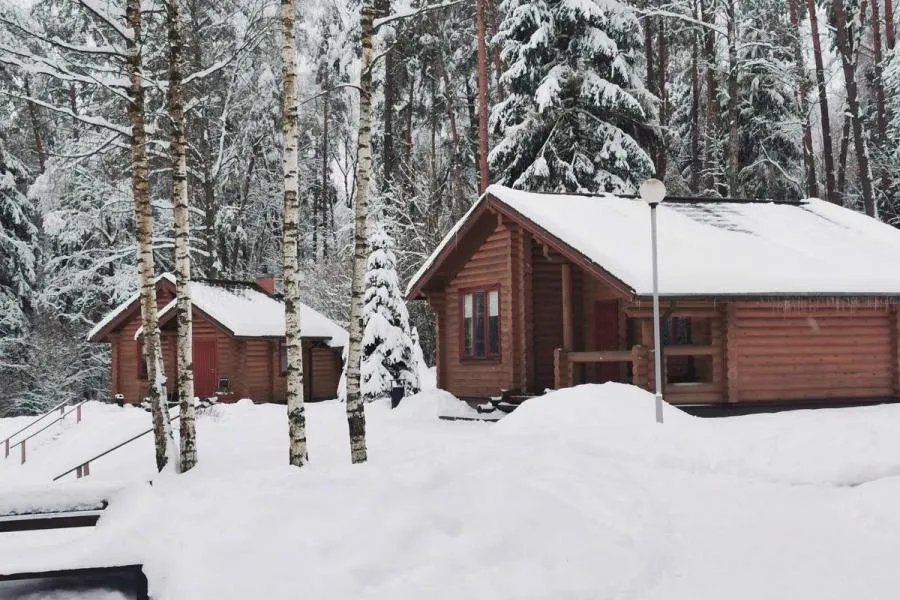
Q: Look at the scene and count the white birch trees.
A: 4